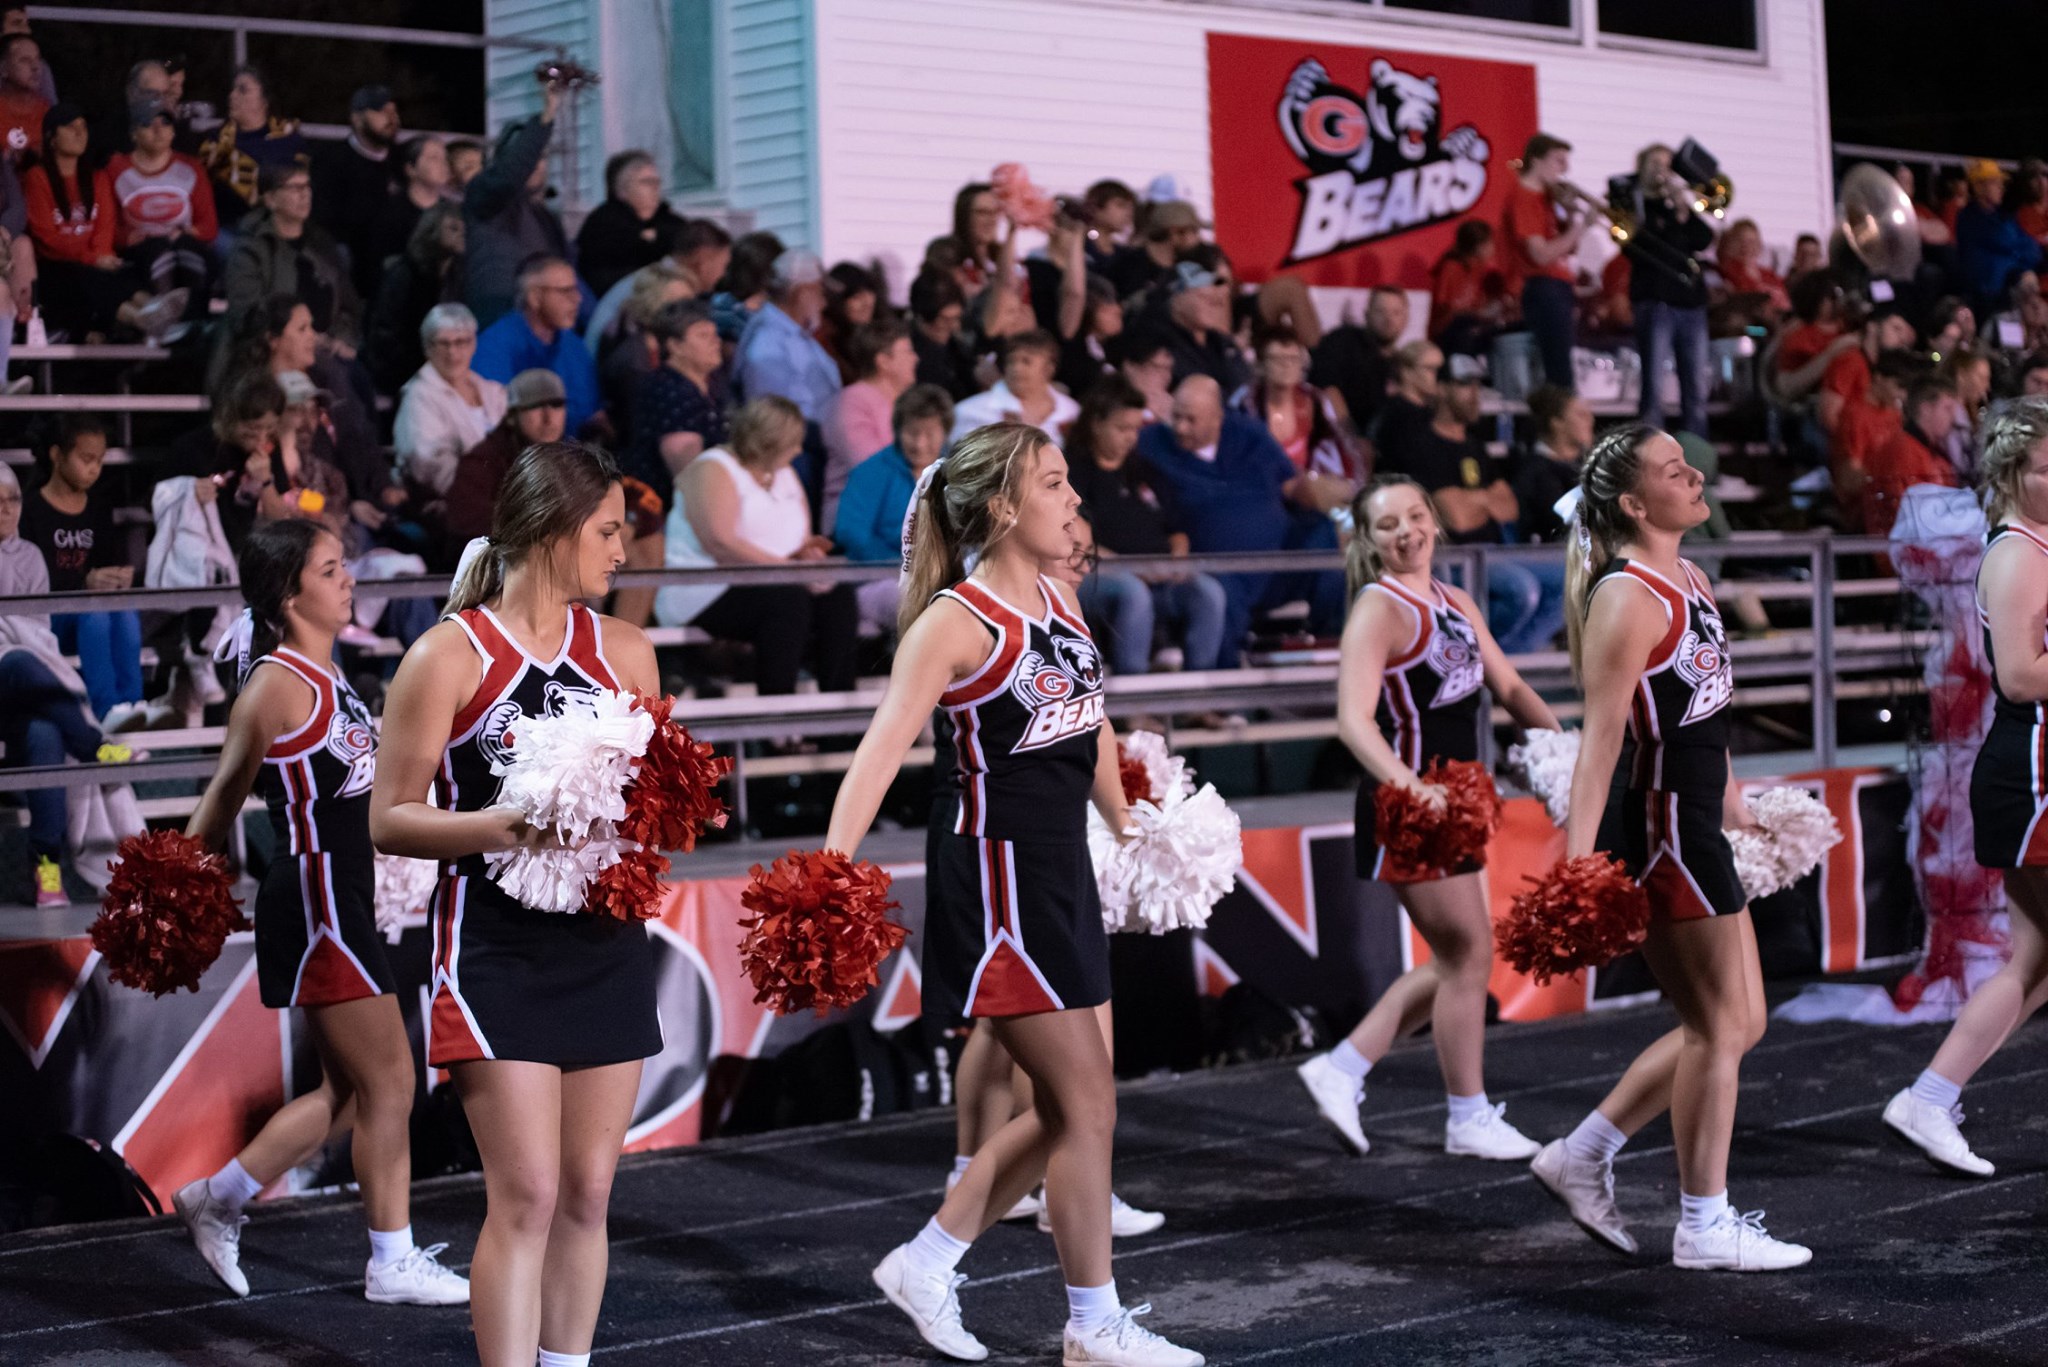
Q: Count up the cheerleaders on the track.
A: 7